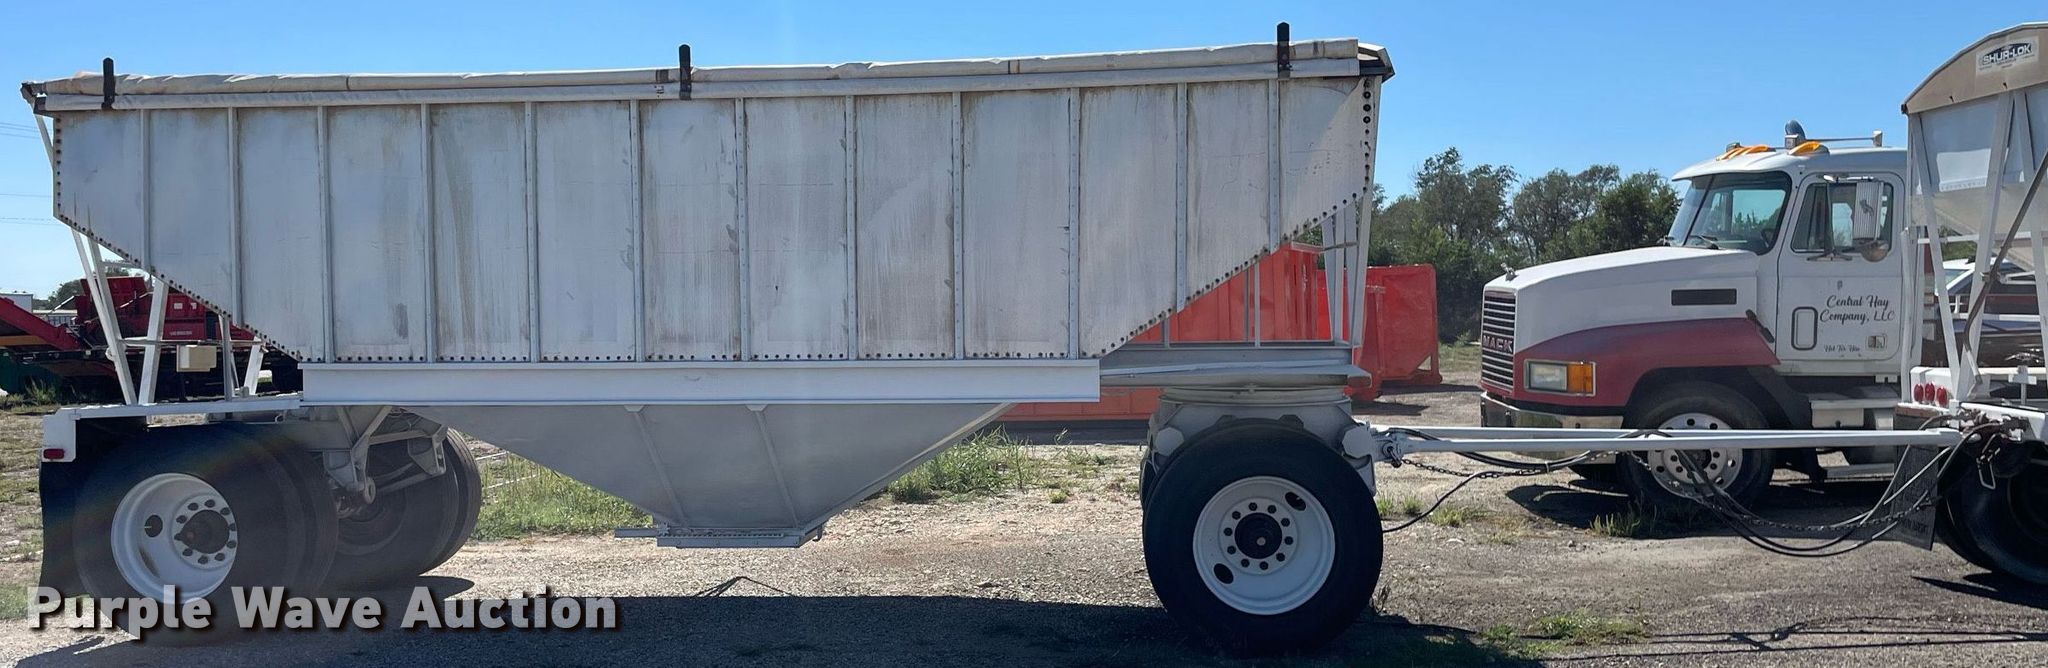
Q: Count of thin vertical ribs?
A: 12